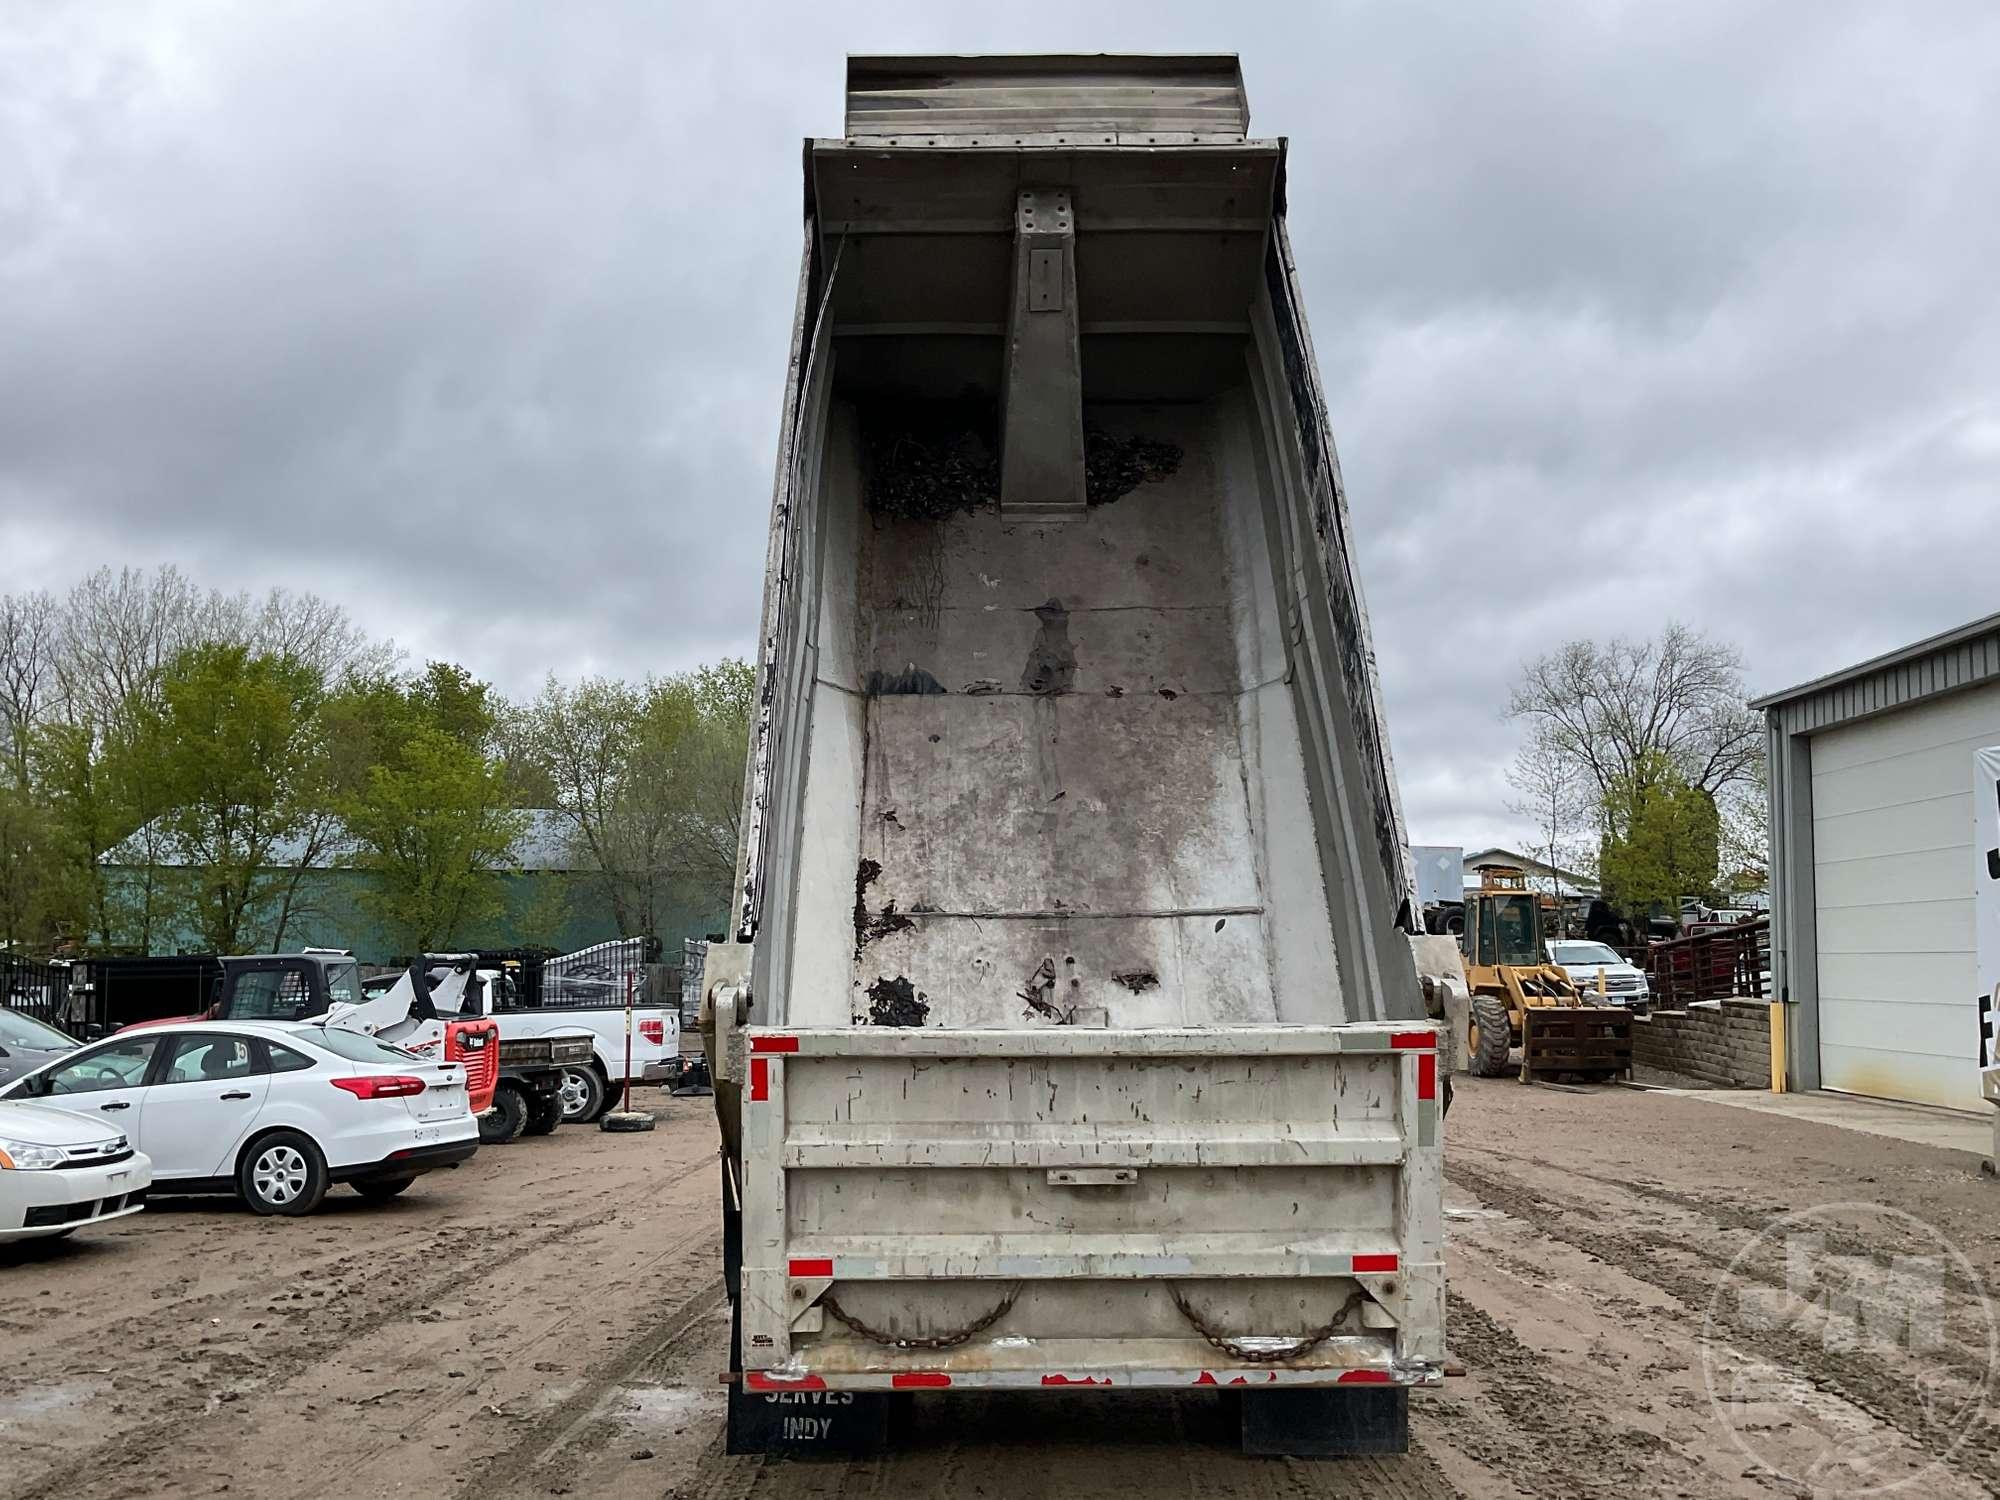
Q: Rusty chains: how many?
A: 2